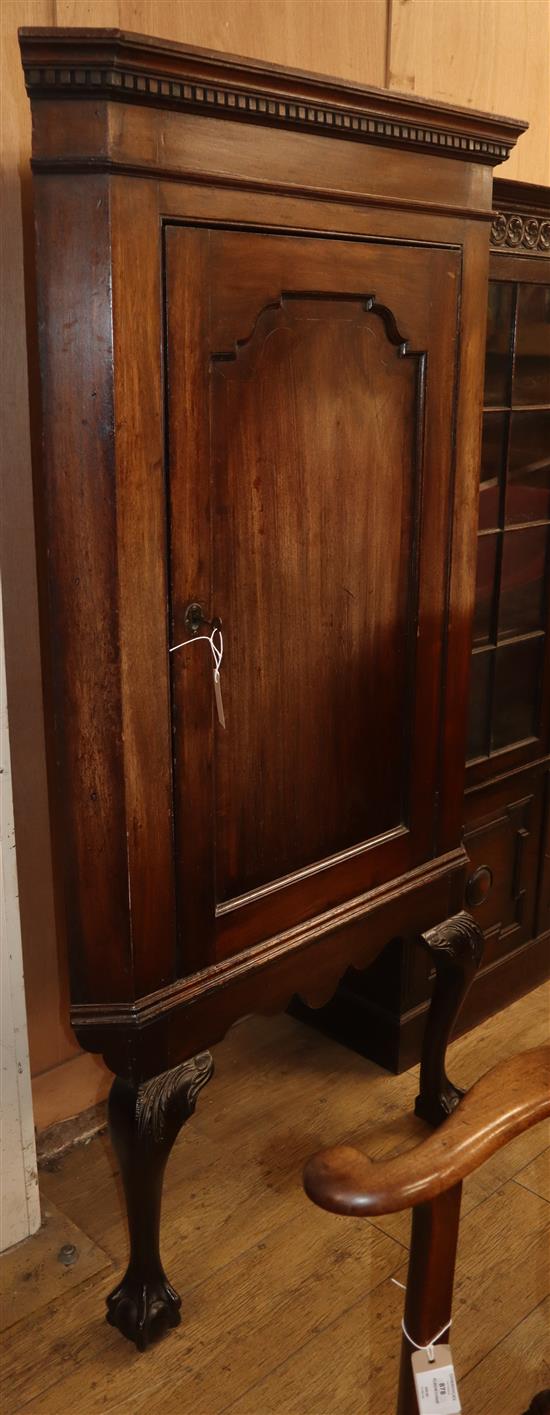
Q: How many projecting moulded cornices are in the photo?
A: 2